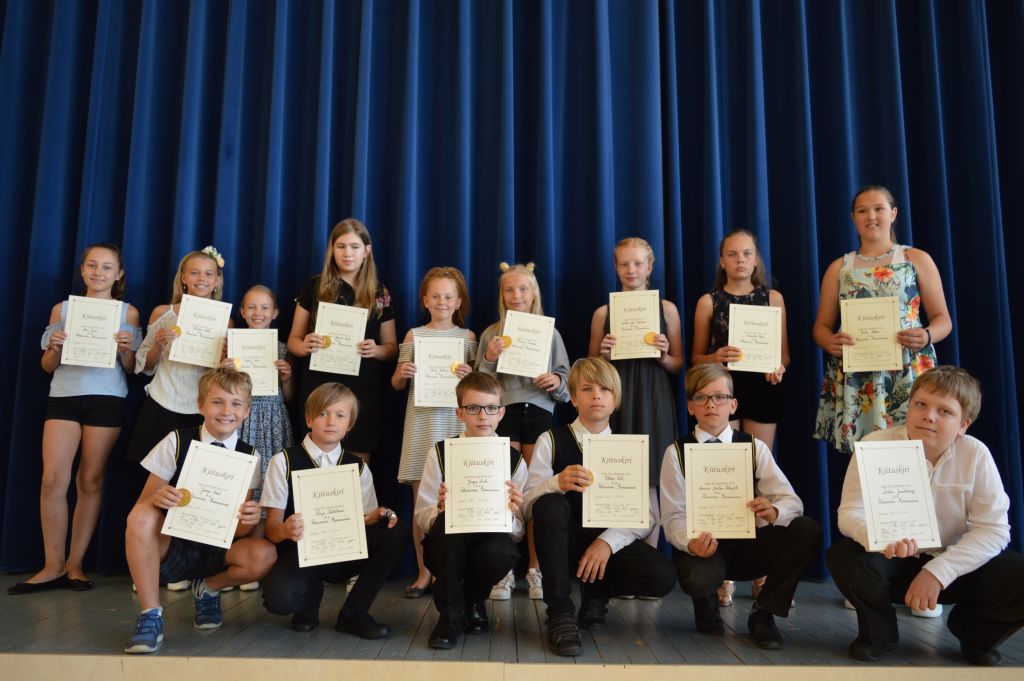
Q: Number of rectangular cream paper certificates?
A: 15